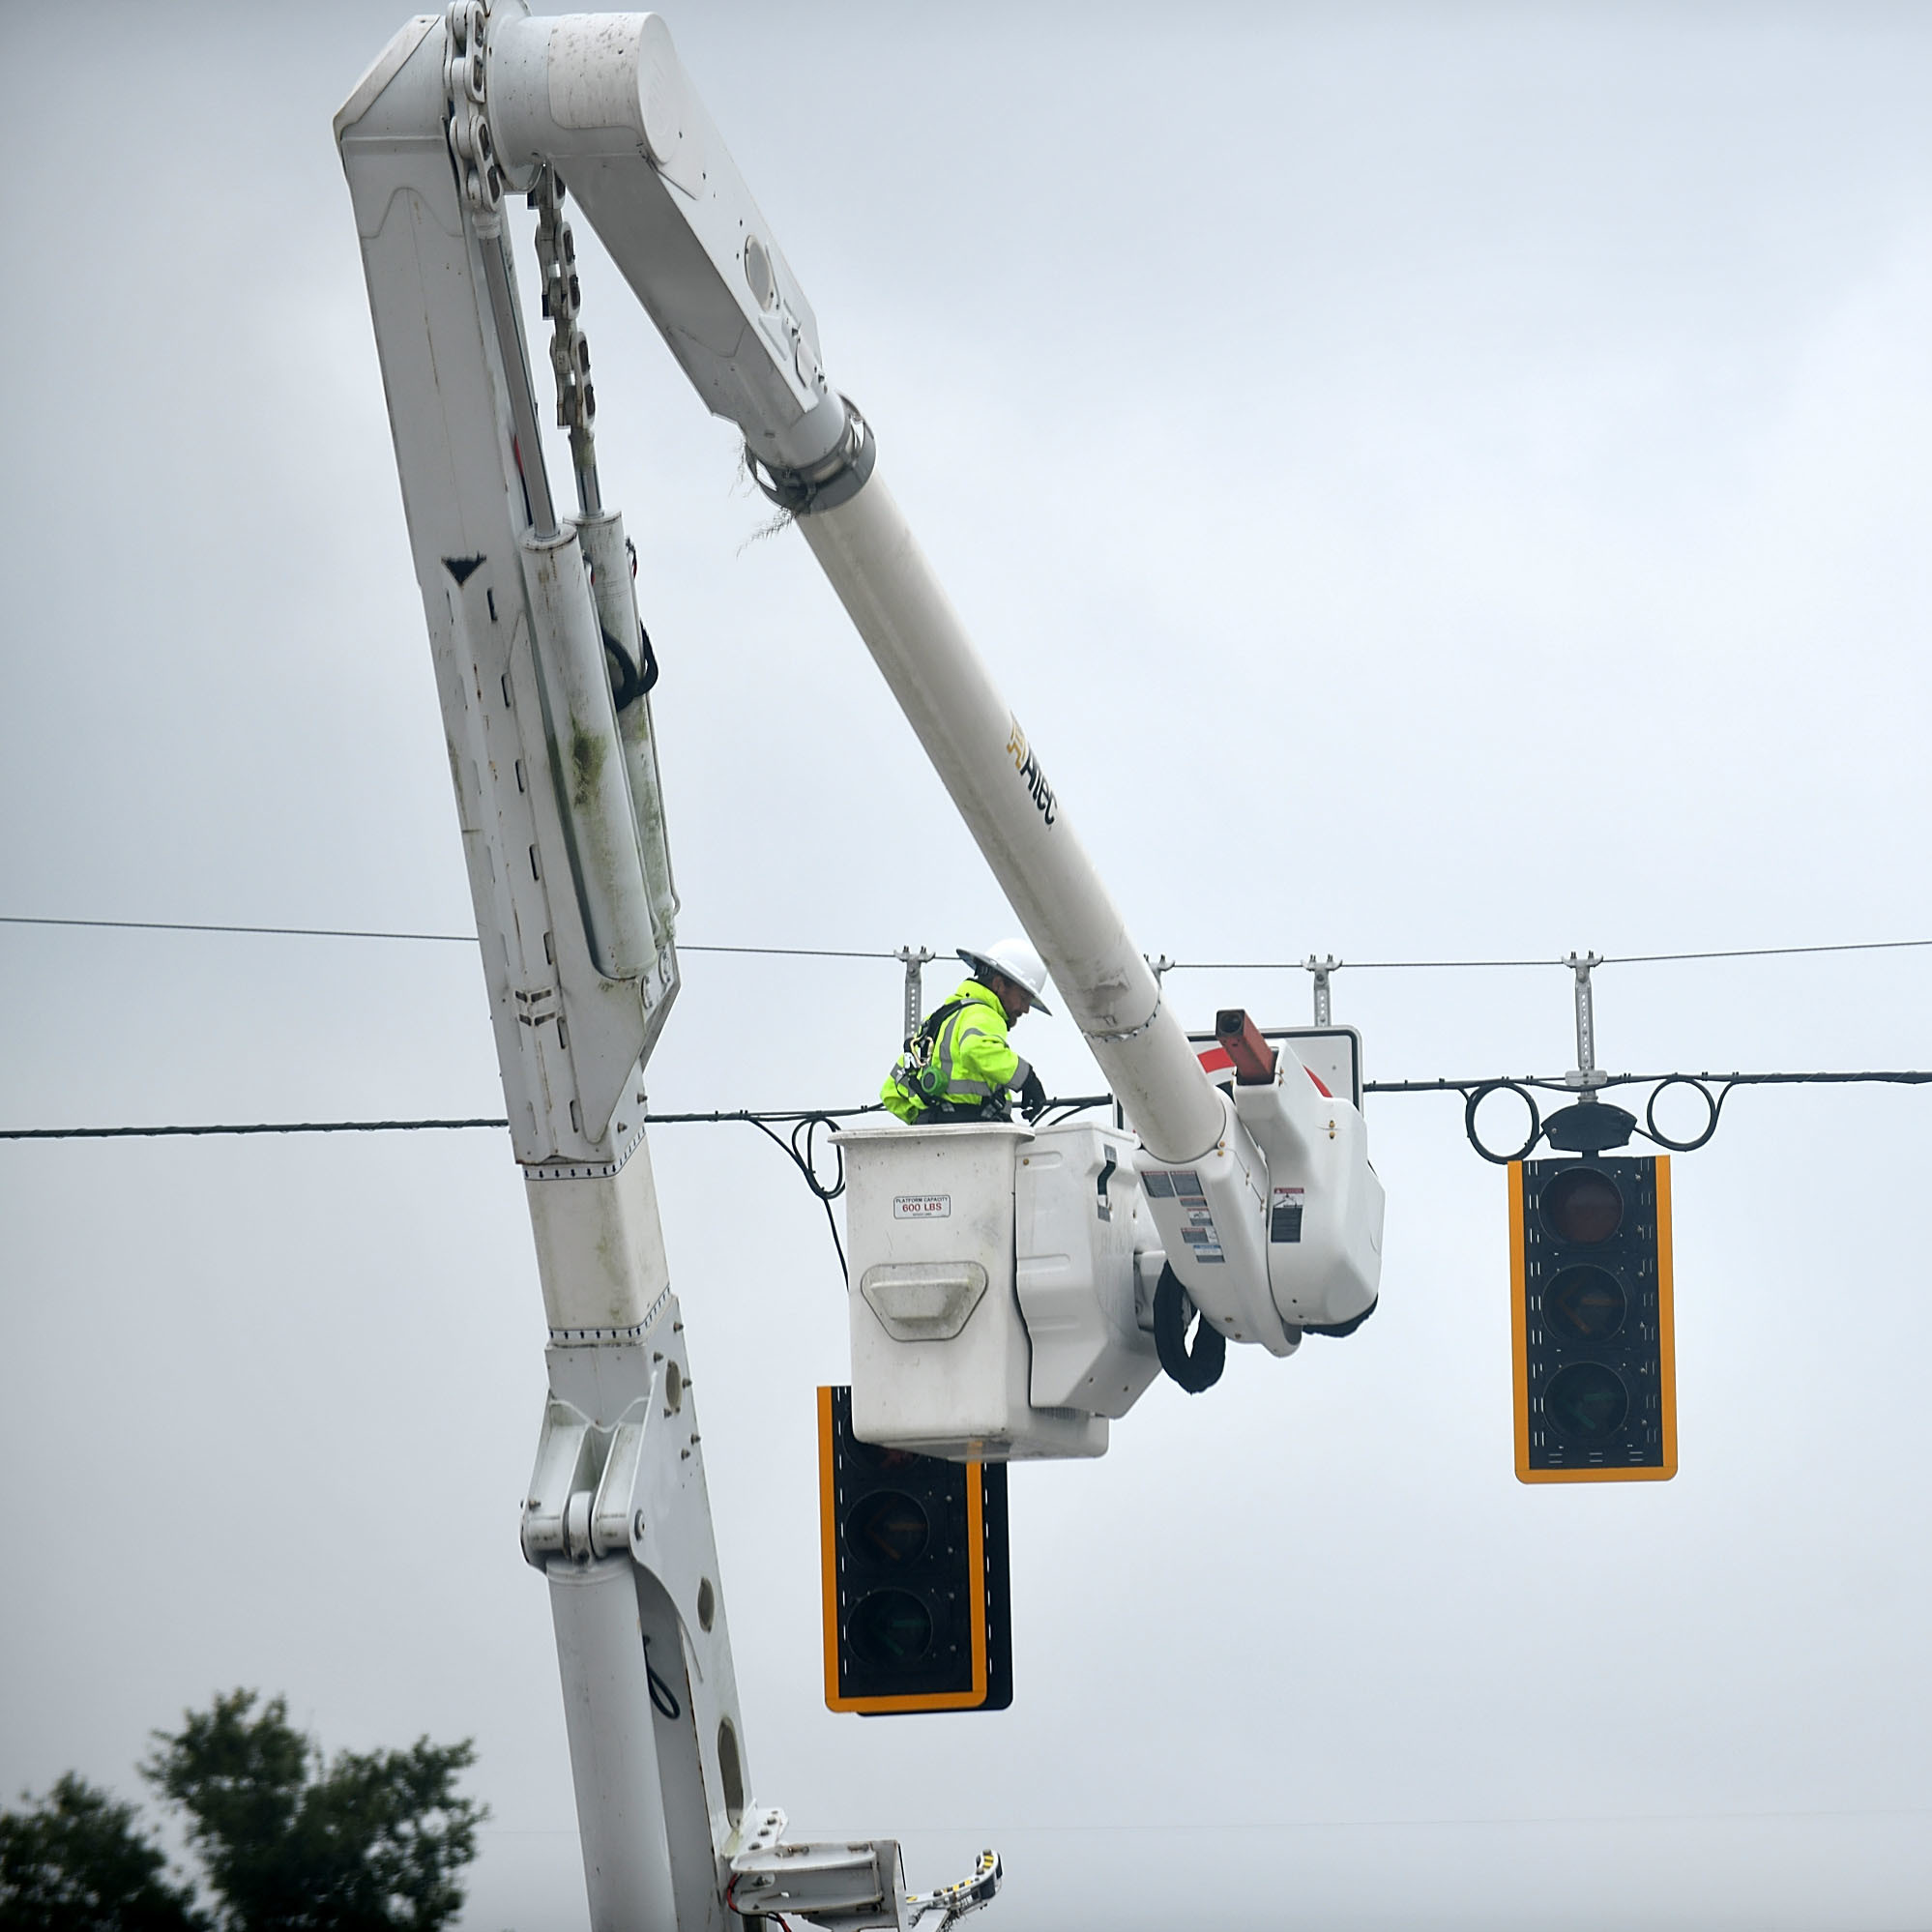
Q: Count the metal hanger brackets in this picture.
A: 4